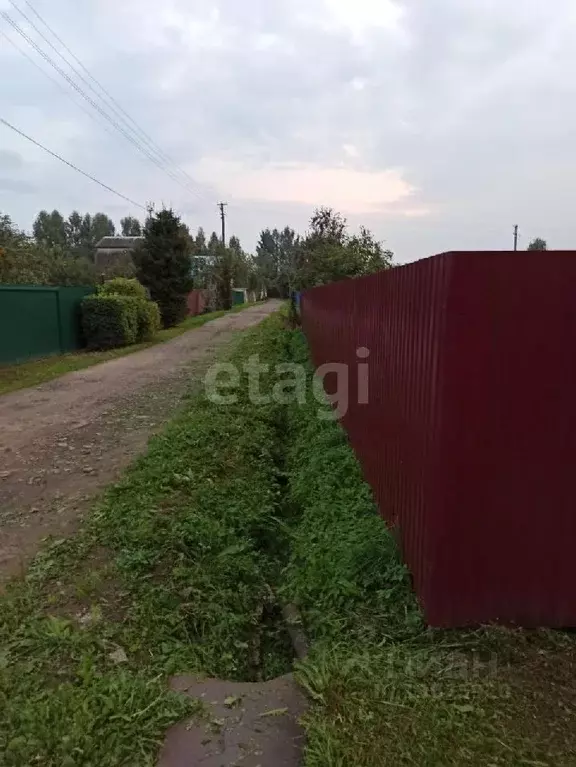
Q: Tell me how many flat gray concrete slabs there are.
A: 1